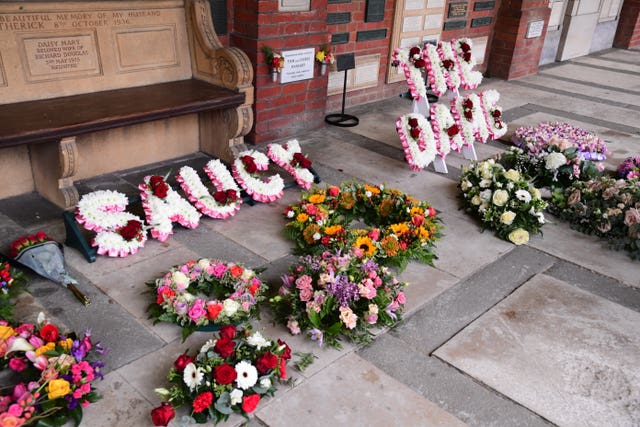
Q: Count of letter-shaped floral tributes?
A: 12